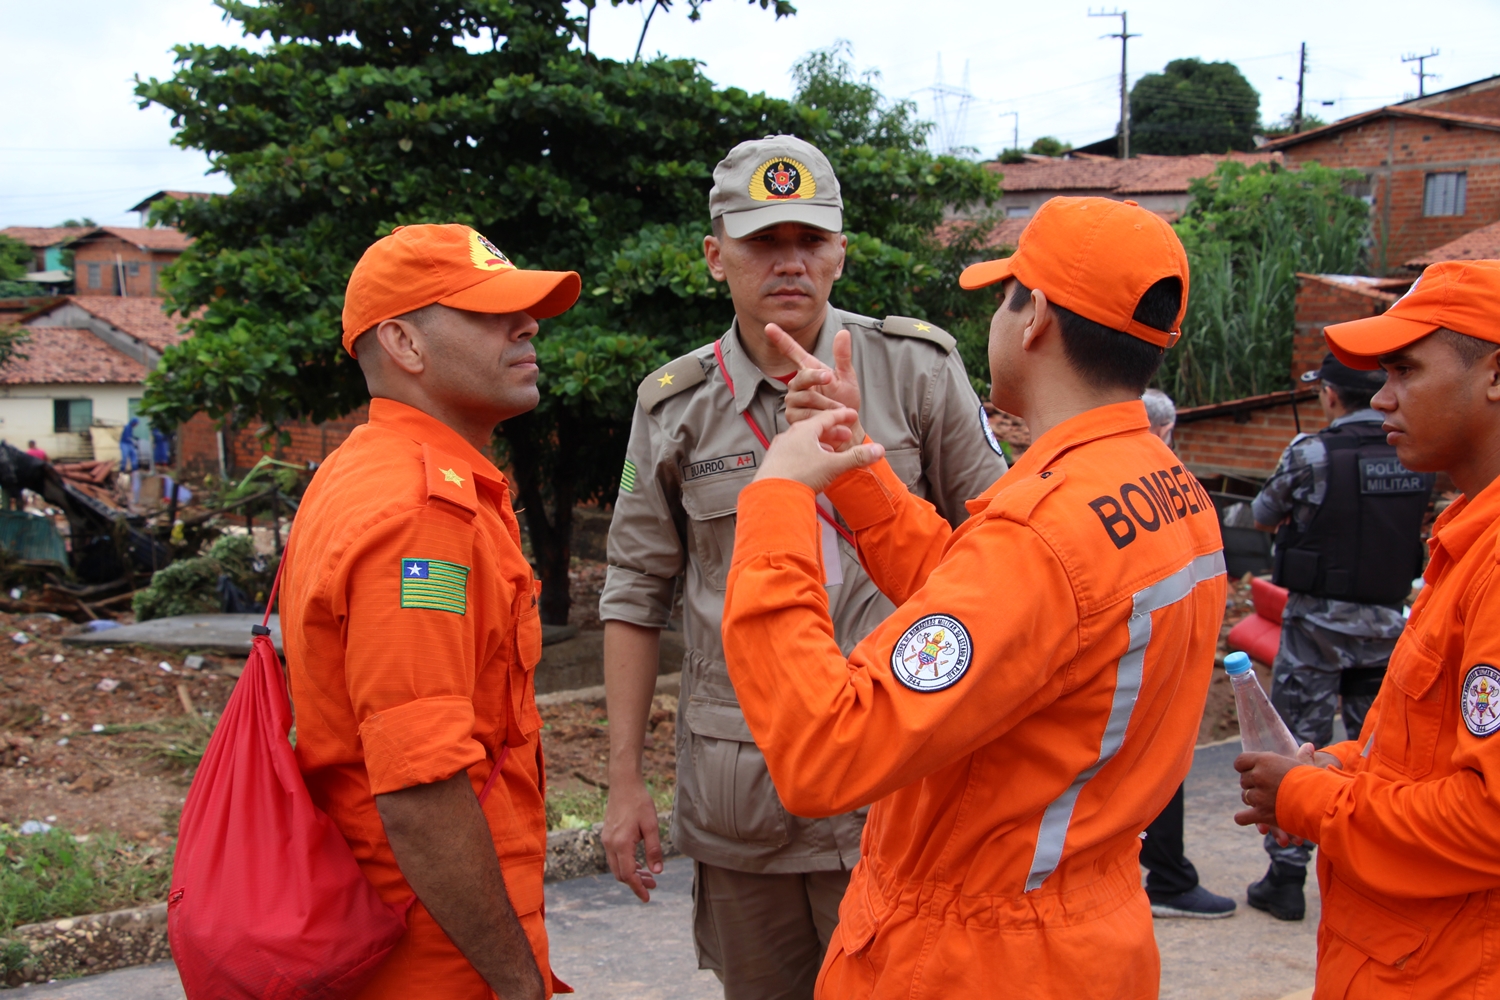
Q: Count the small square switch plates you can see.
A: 0